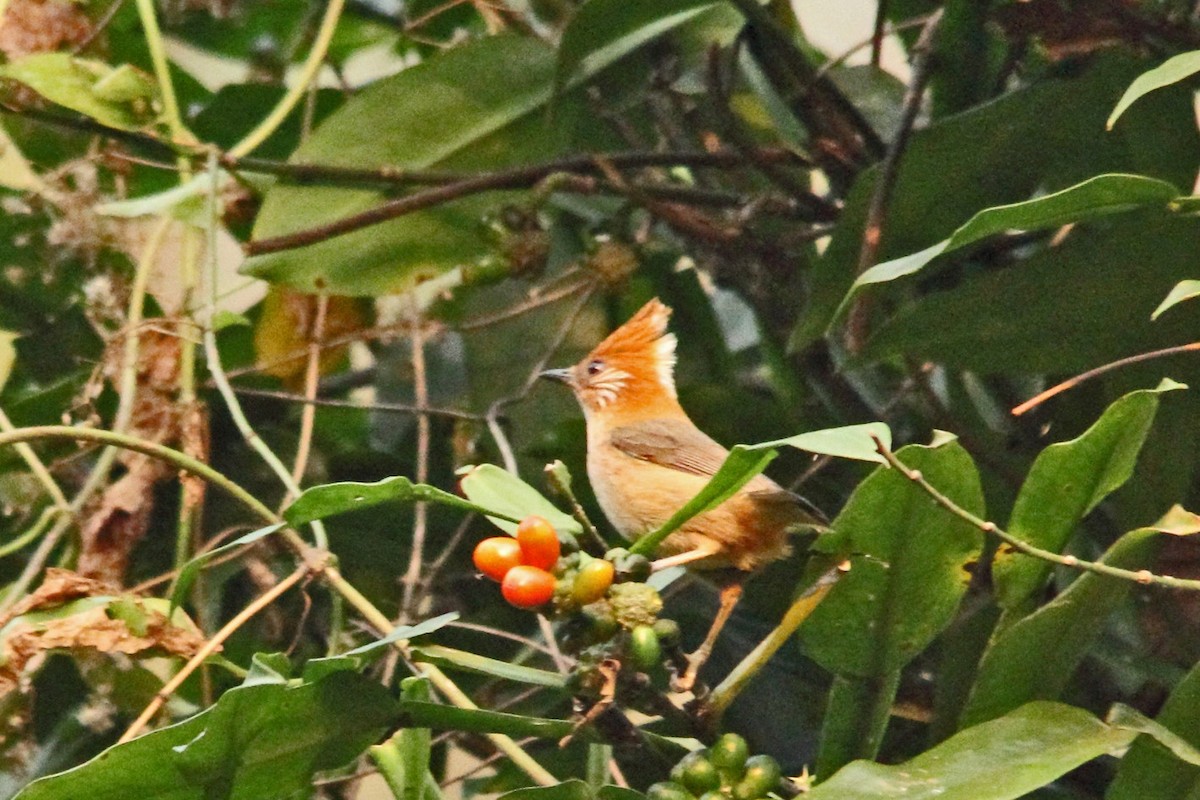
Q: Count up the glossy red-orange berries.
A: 3